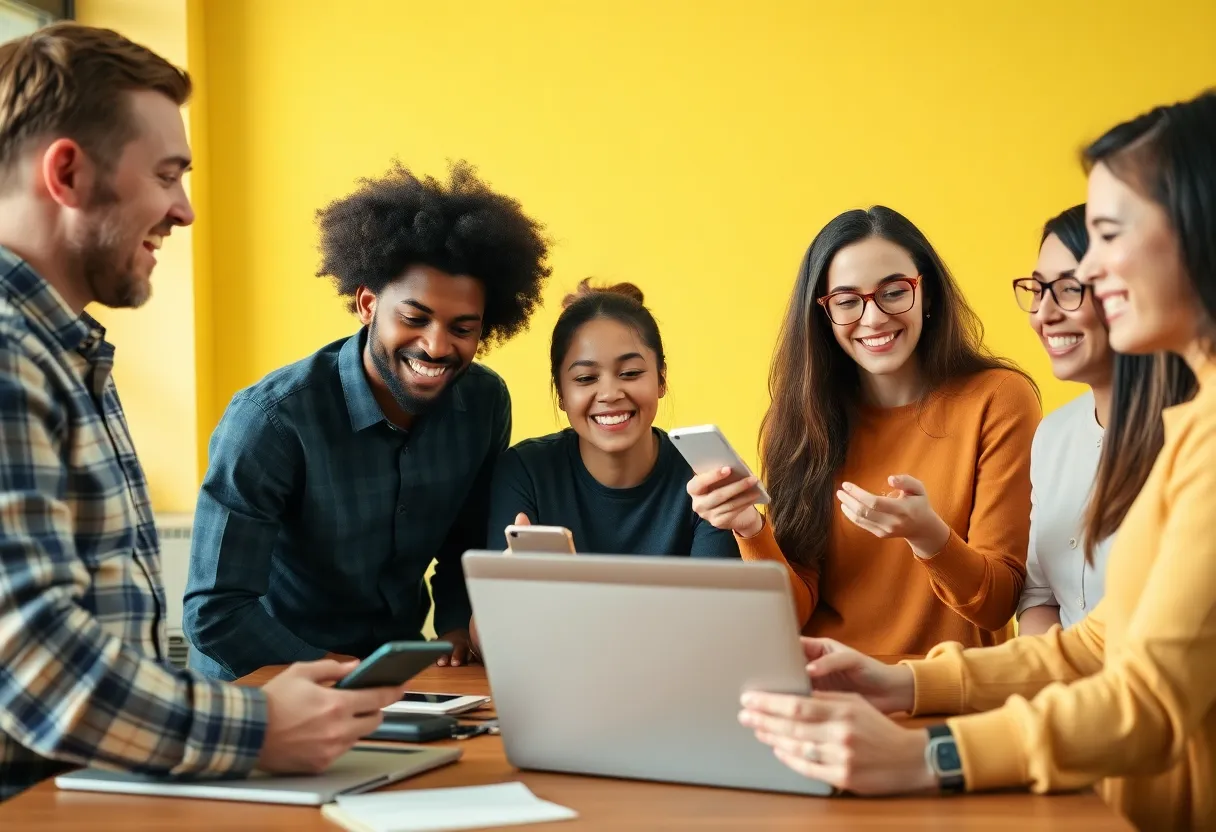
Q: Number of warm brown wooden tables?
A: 1